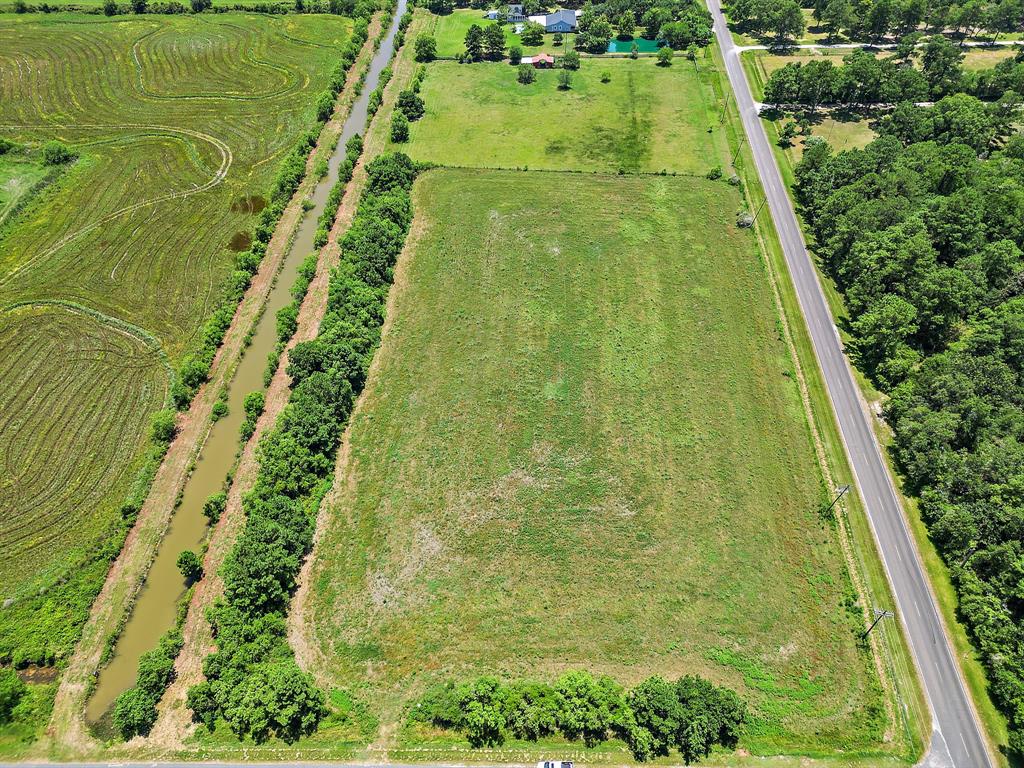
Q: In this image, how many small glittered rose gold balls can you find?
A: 0